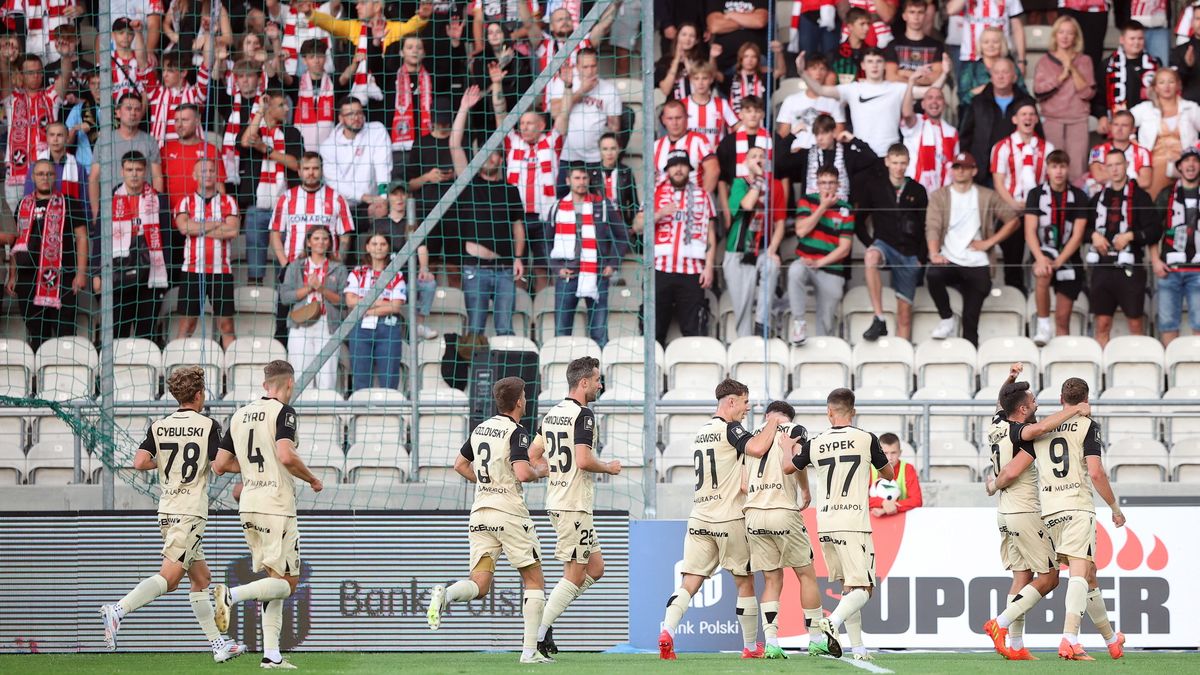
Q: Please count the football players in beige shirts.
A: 9